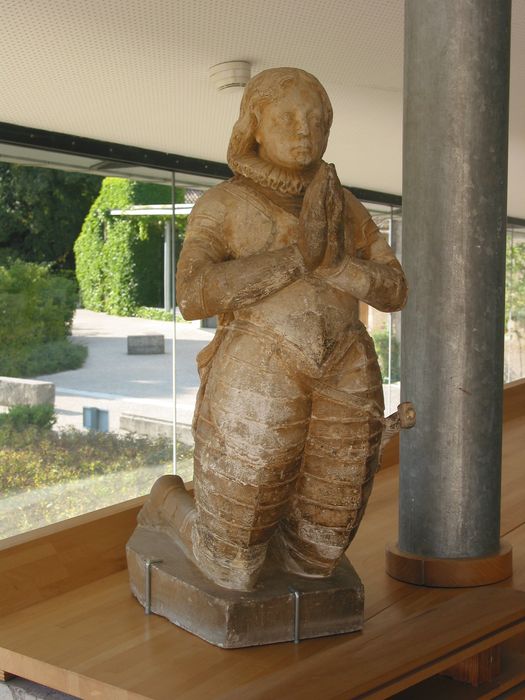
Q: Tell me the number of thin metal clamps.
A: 2